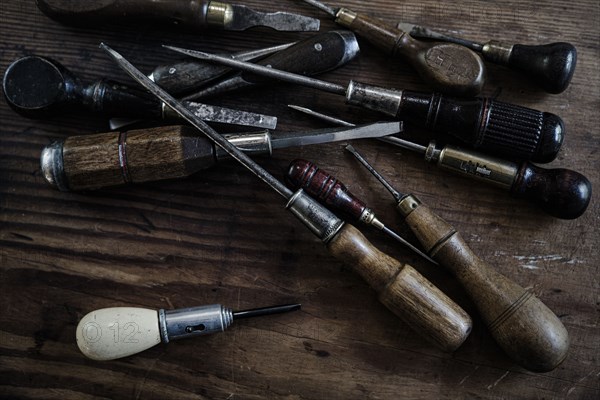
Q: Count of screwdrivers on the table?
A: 13